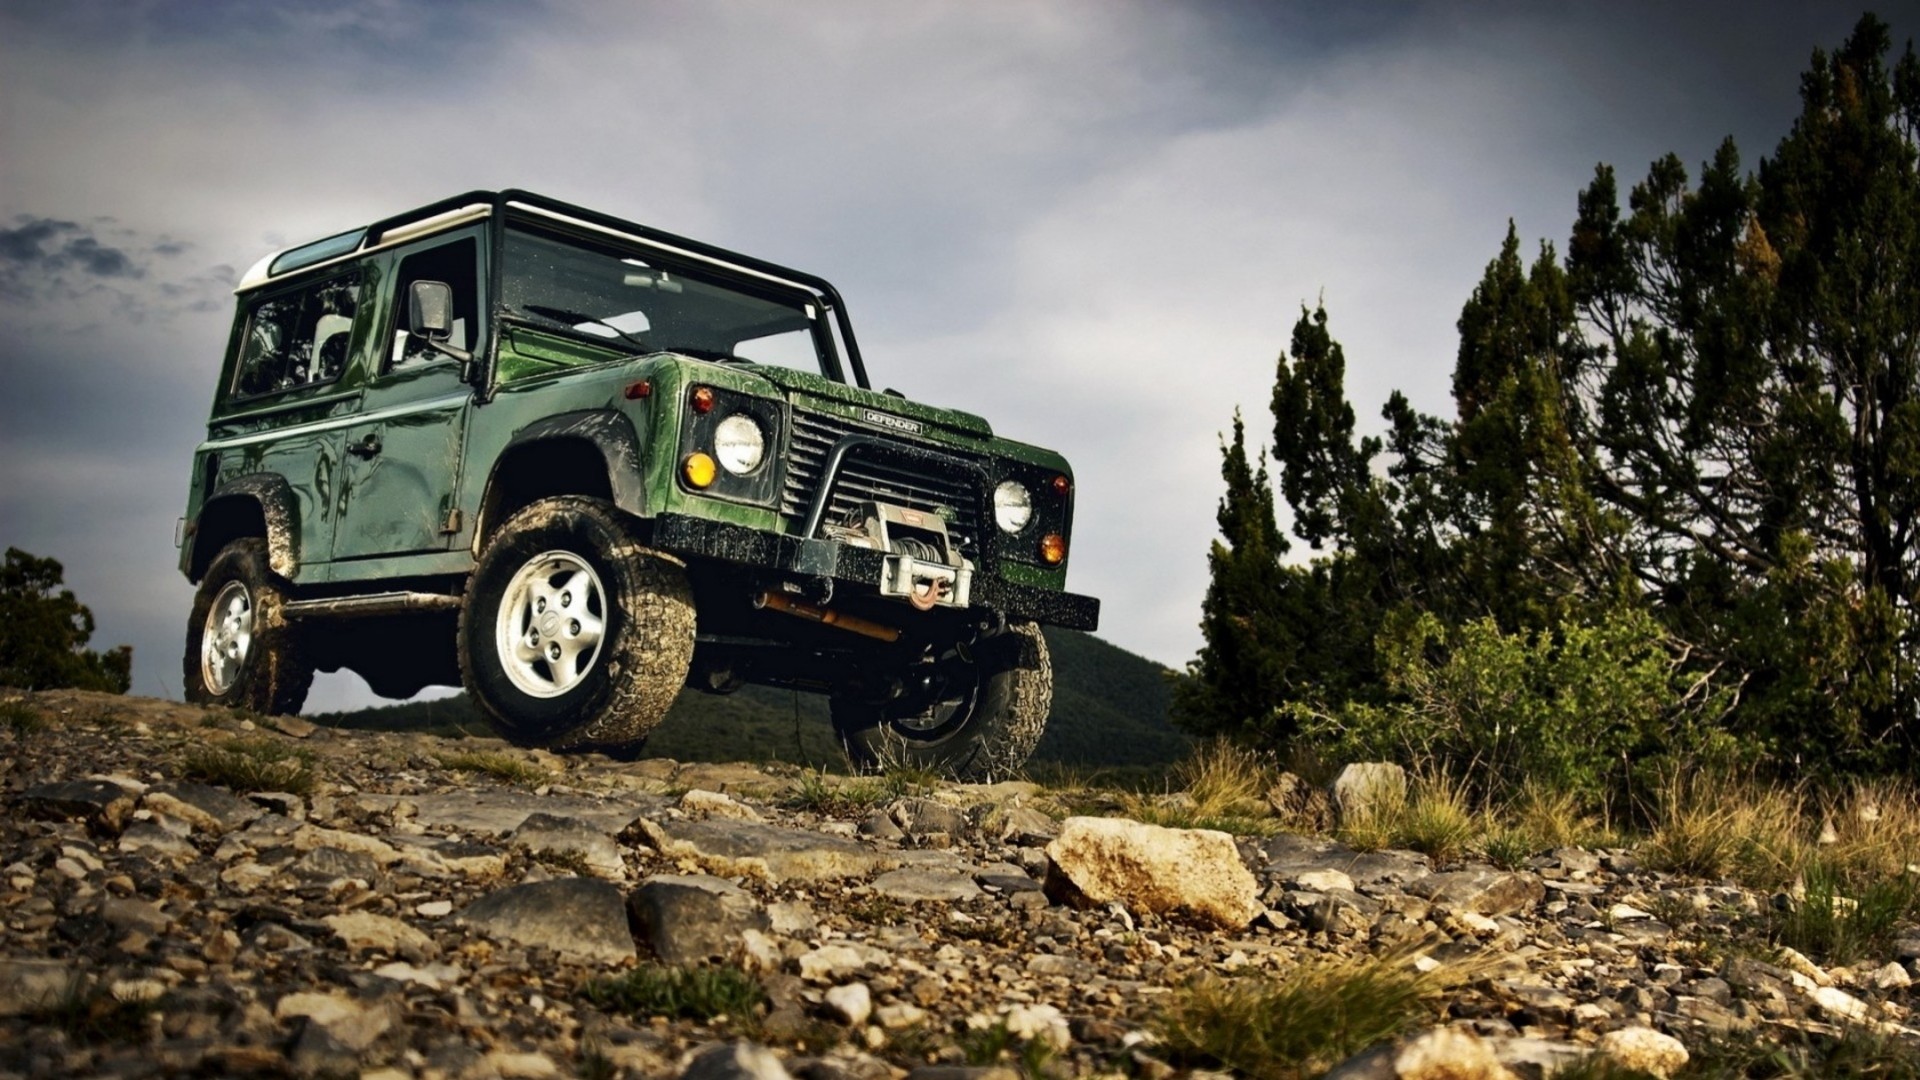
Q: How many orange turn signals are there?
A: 2